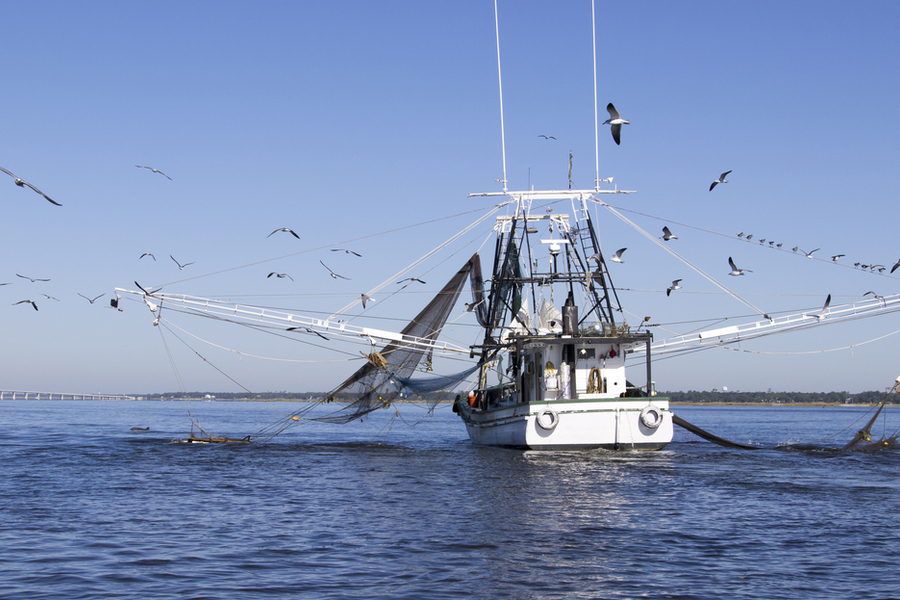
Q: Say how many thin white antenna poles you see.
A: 2